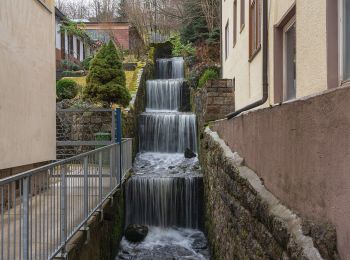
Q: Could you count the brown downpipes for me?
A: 1